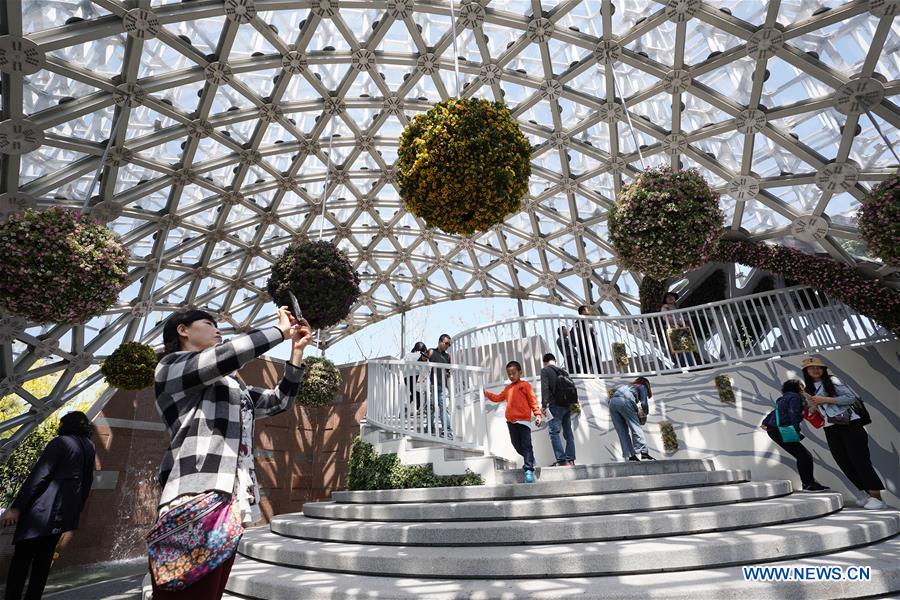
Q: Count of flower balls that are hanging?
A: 7